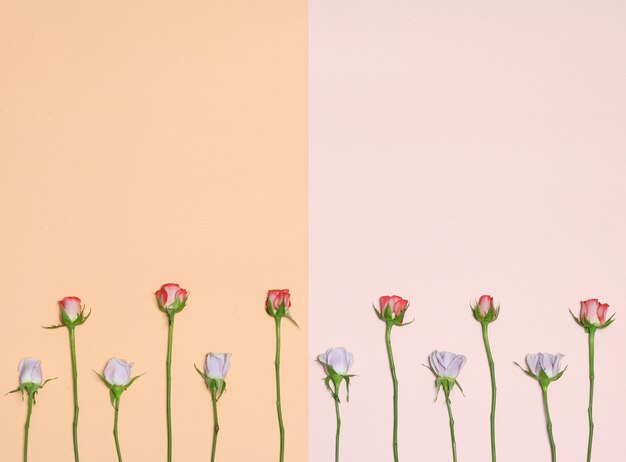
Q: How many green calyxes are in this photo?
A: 12